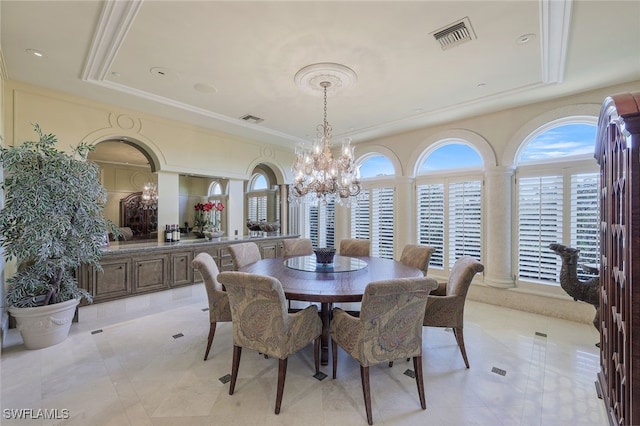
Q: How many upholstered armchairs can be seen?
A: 8